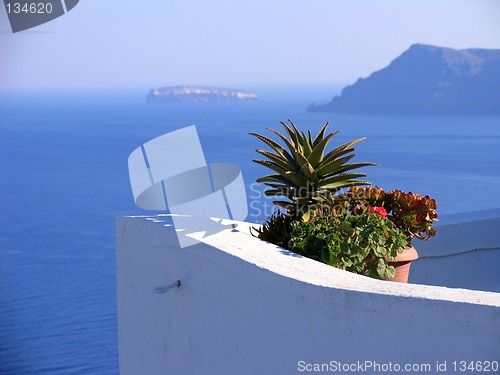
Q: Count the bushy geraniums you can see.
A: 1